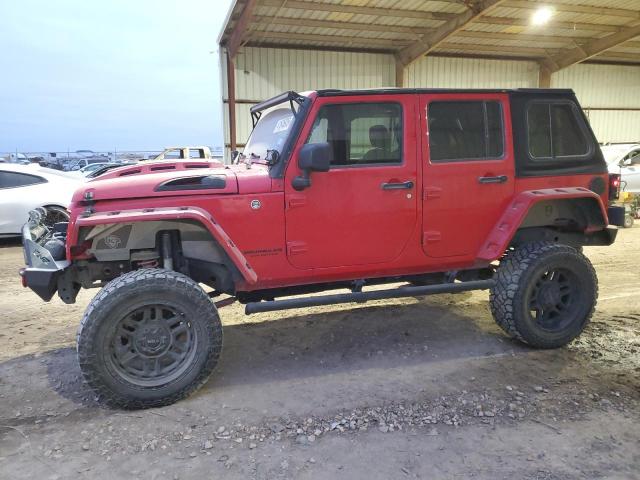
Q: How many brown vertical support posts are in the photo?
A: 3